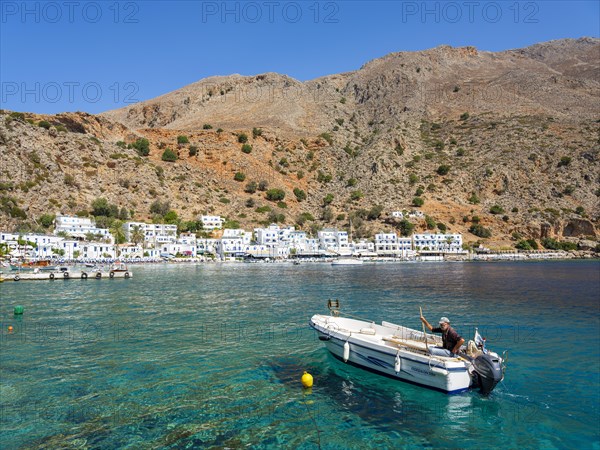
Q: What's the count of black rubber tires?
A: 7